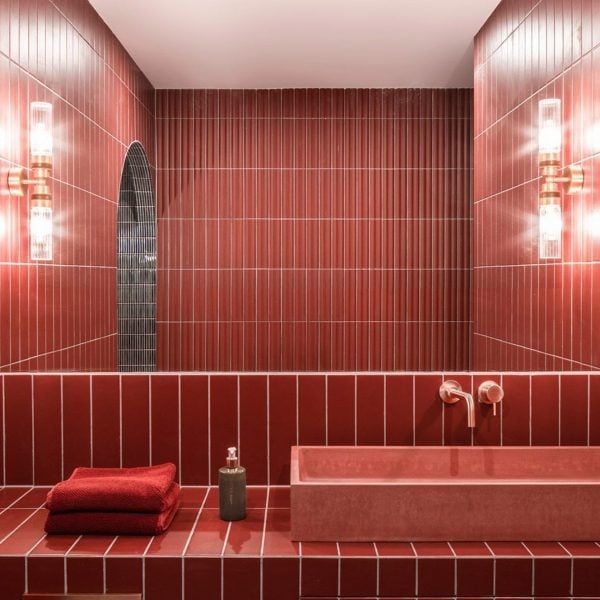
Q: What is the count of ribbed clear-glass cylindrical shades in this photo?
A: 4